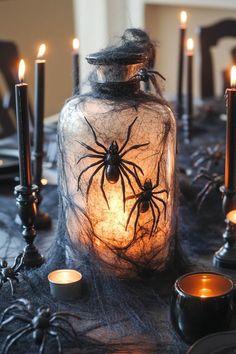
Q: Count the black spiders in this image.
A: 7